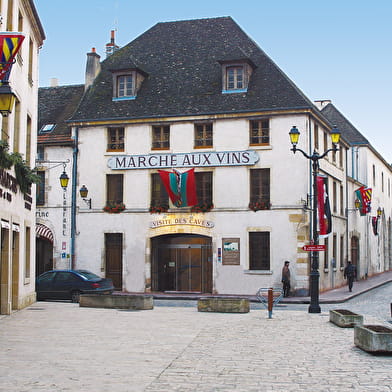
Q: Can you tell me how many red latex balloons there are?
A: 0